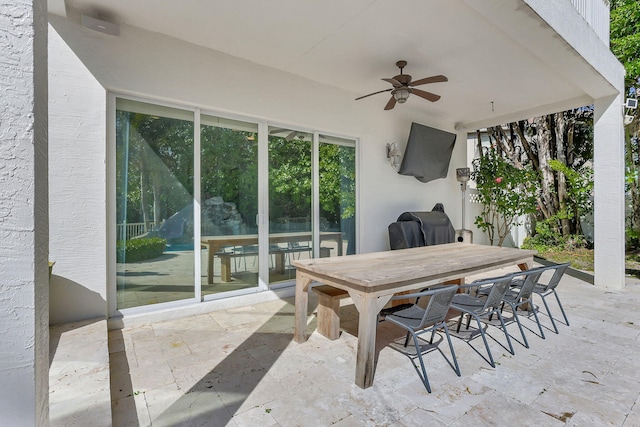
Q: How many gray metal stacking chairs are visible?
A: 4